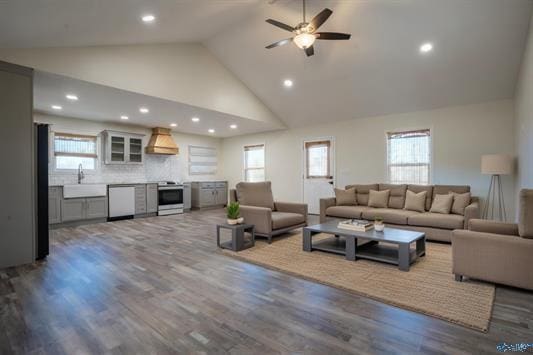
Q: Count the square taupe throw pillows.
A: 5